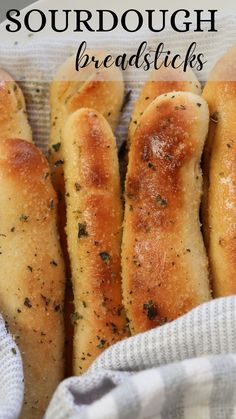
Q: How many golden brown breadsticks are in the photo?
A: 7